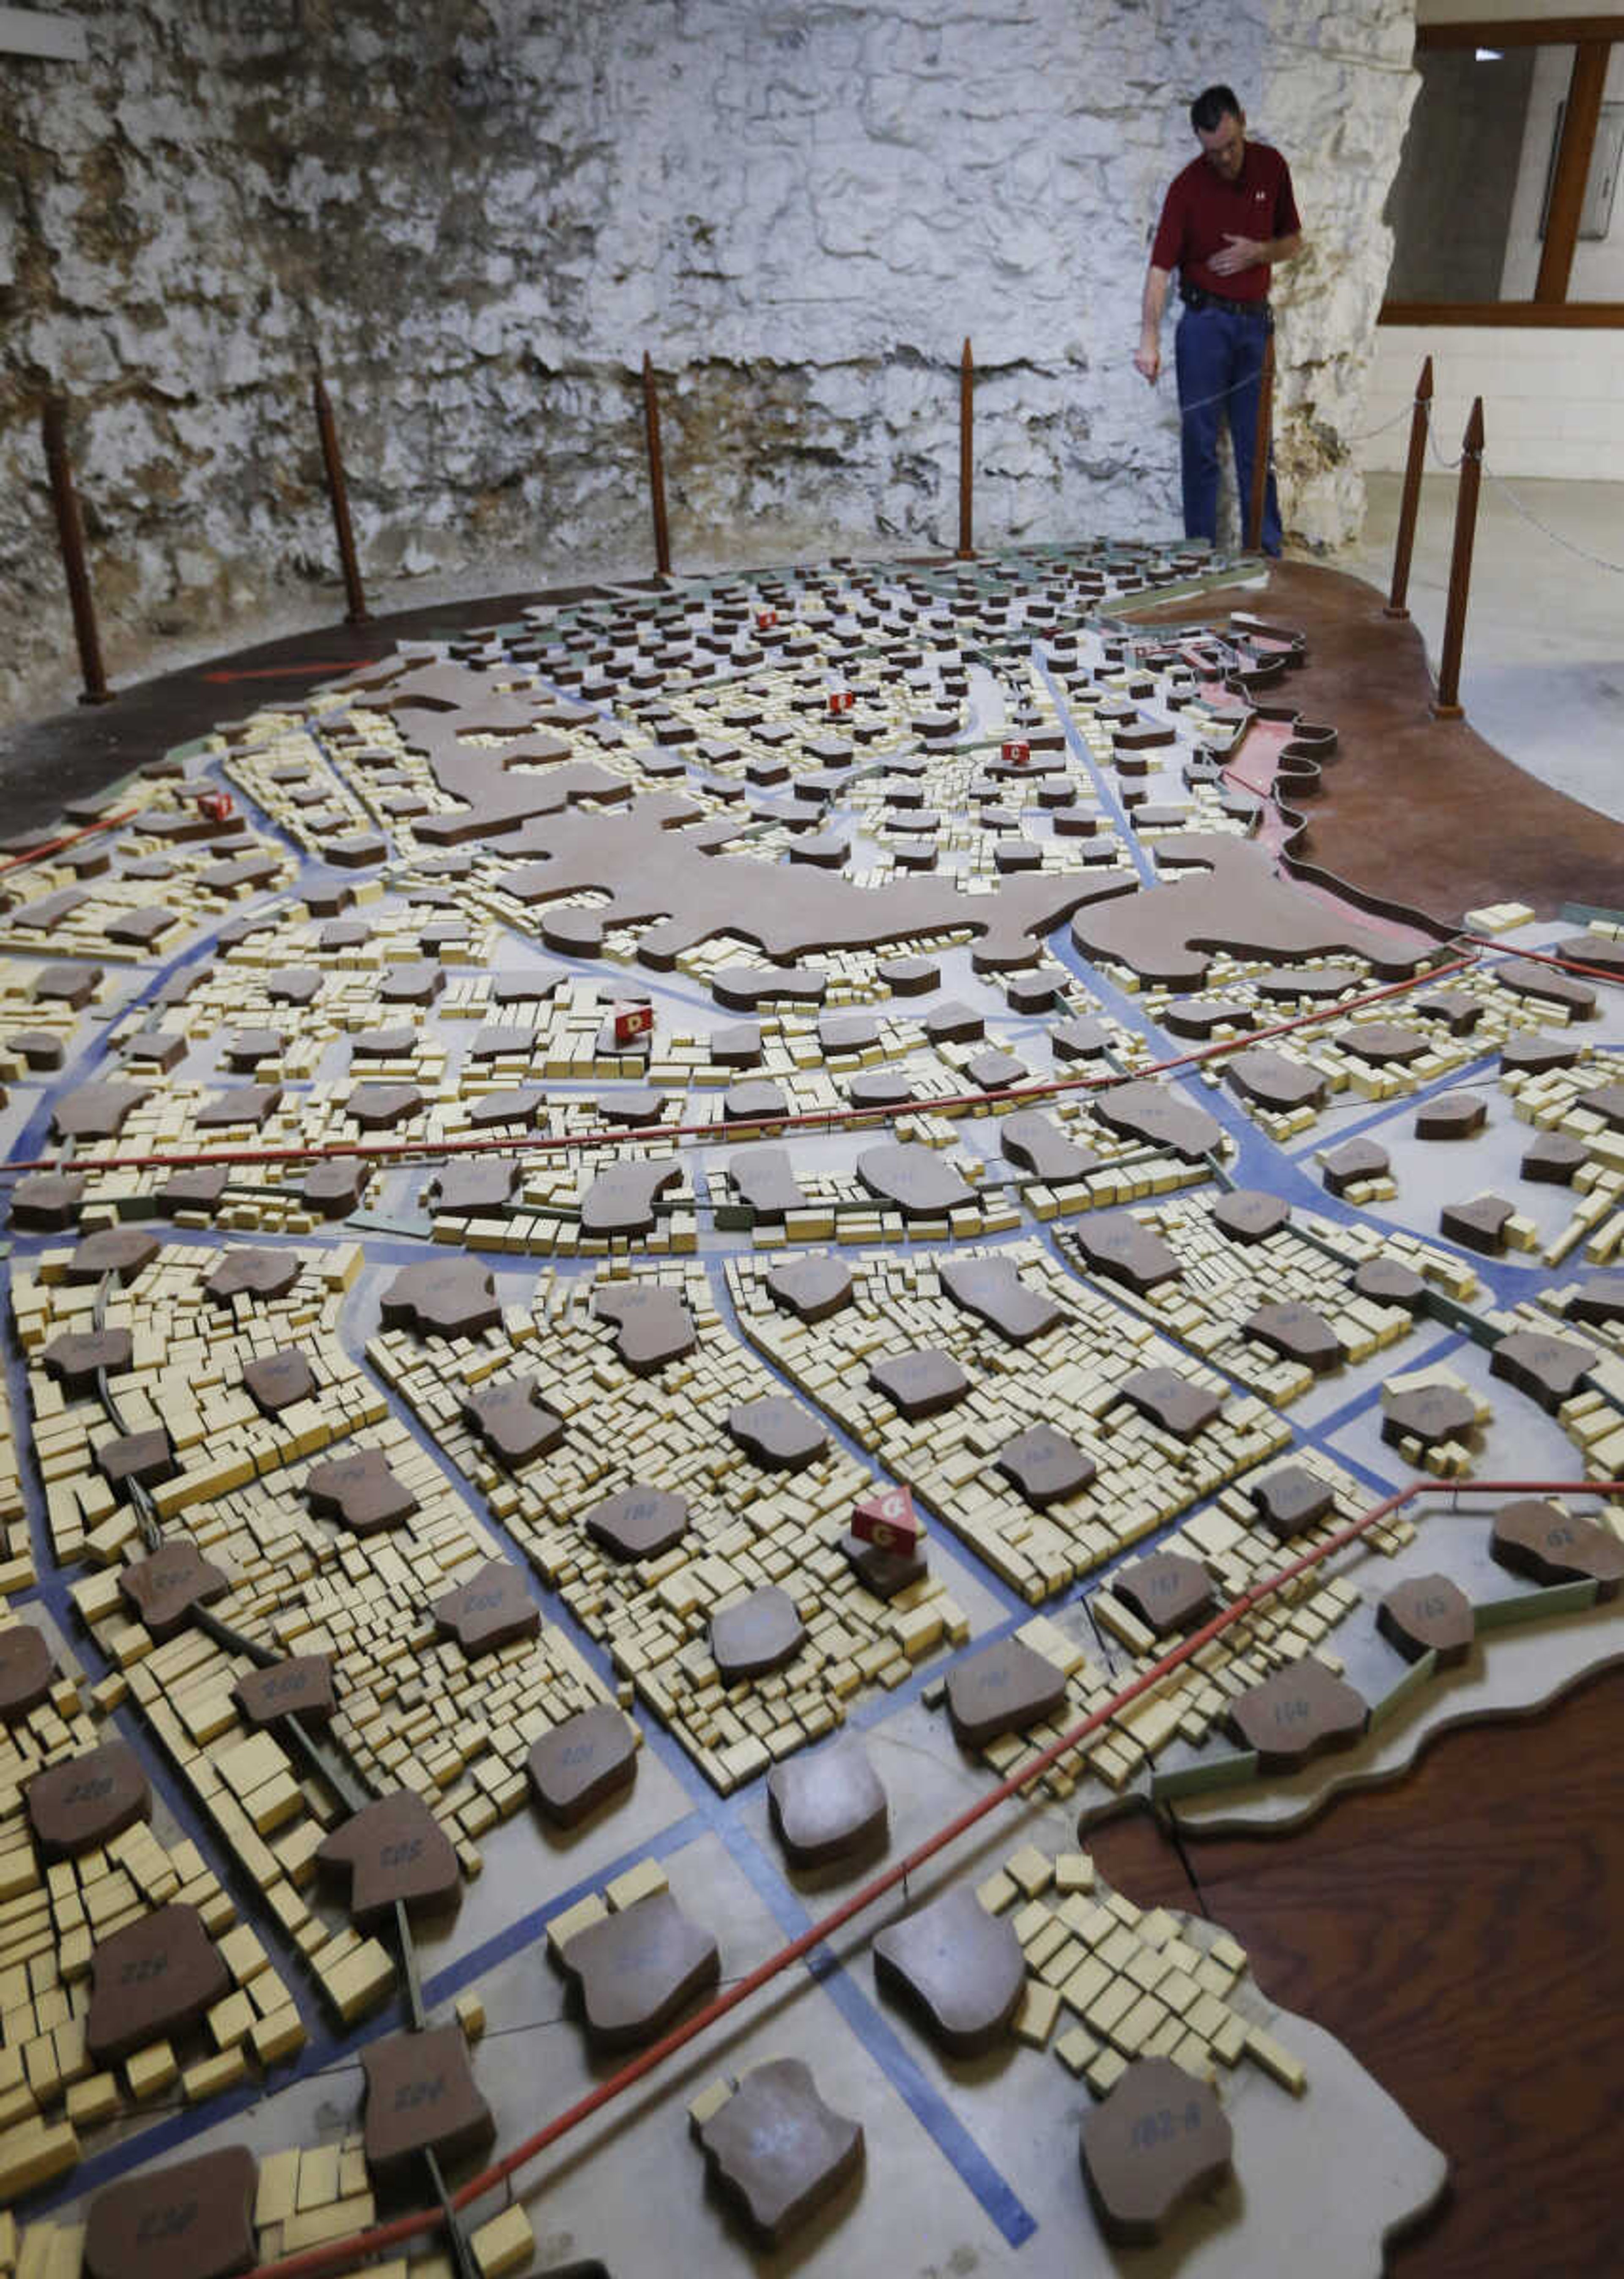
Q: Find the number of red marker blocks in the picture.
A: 6